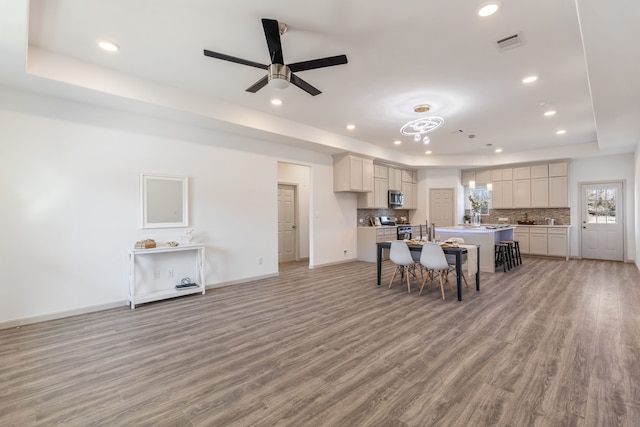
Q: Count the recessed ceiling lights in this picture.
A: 10